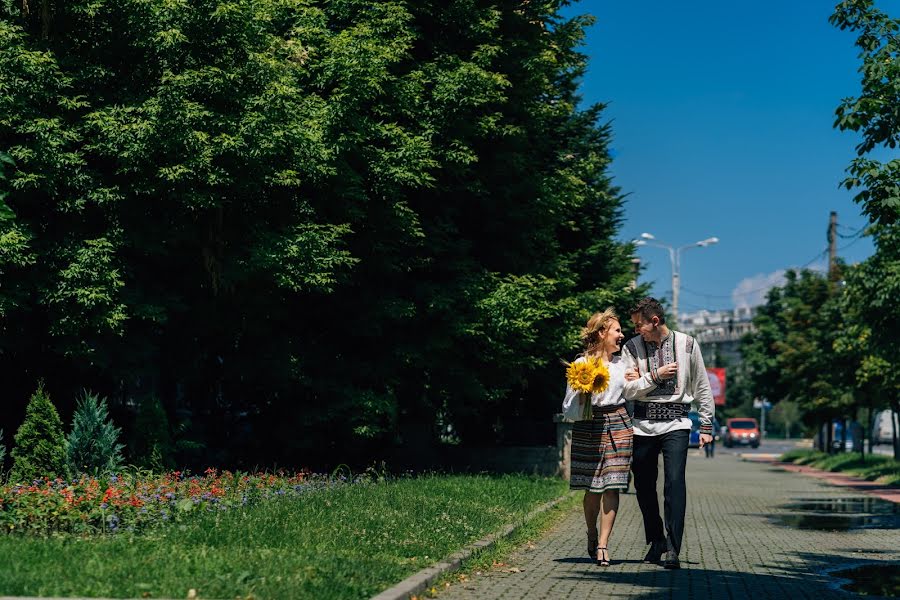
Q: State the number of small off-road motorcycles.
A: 0